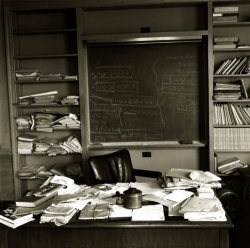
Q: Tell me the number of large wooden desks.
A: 1